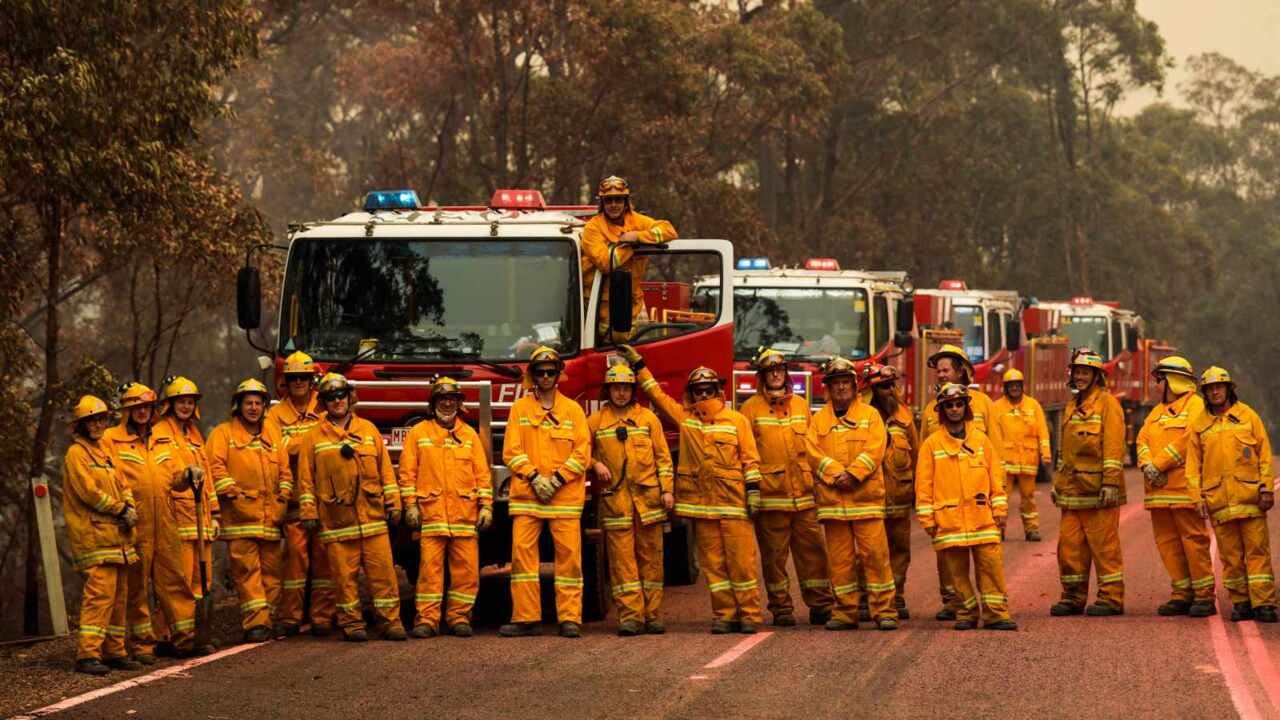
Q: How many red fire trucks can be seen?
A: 4